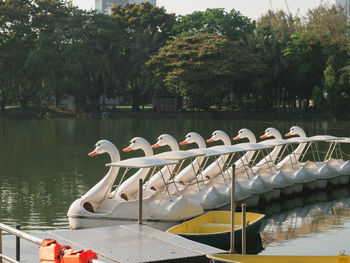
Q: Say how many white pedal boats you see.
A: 8